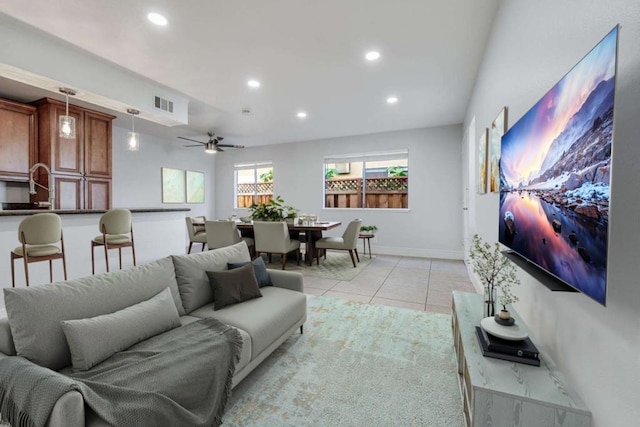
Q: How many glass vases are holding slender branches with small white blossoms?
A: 1